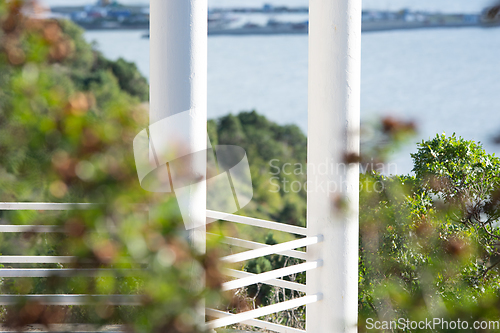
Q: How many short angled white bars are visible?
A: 7